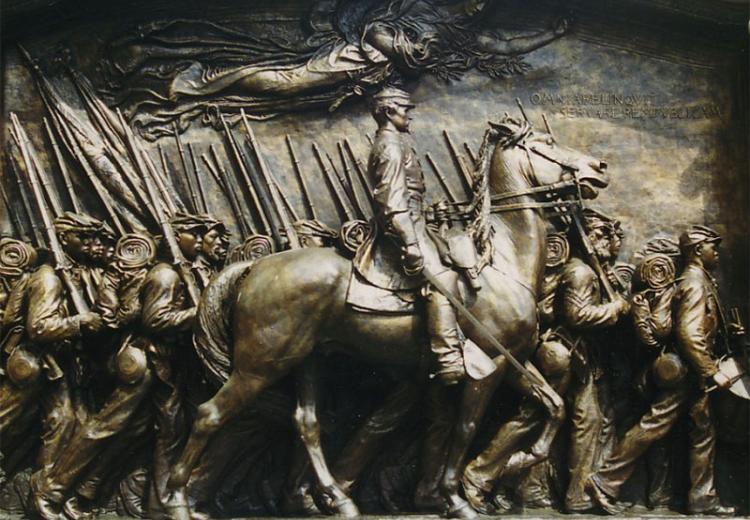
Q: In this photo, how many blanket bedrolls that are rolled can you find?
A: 7